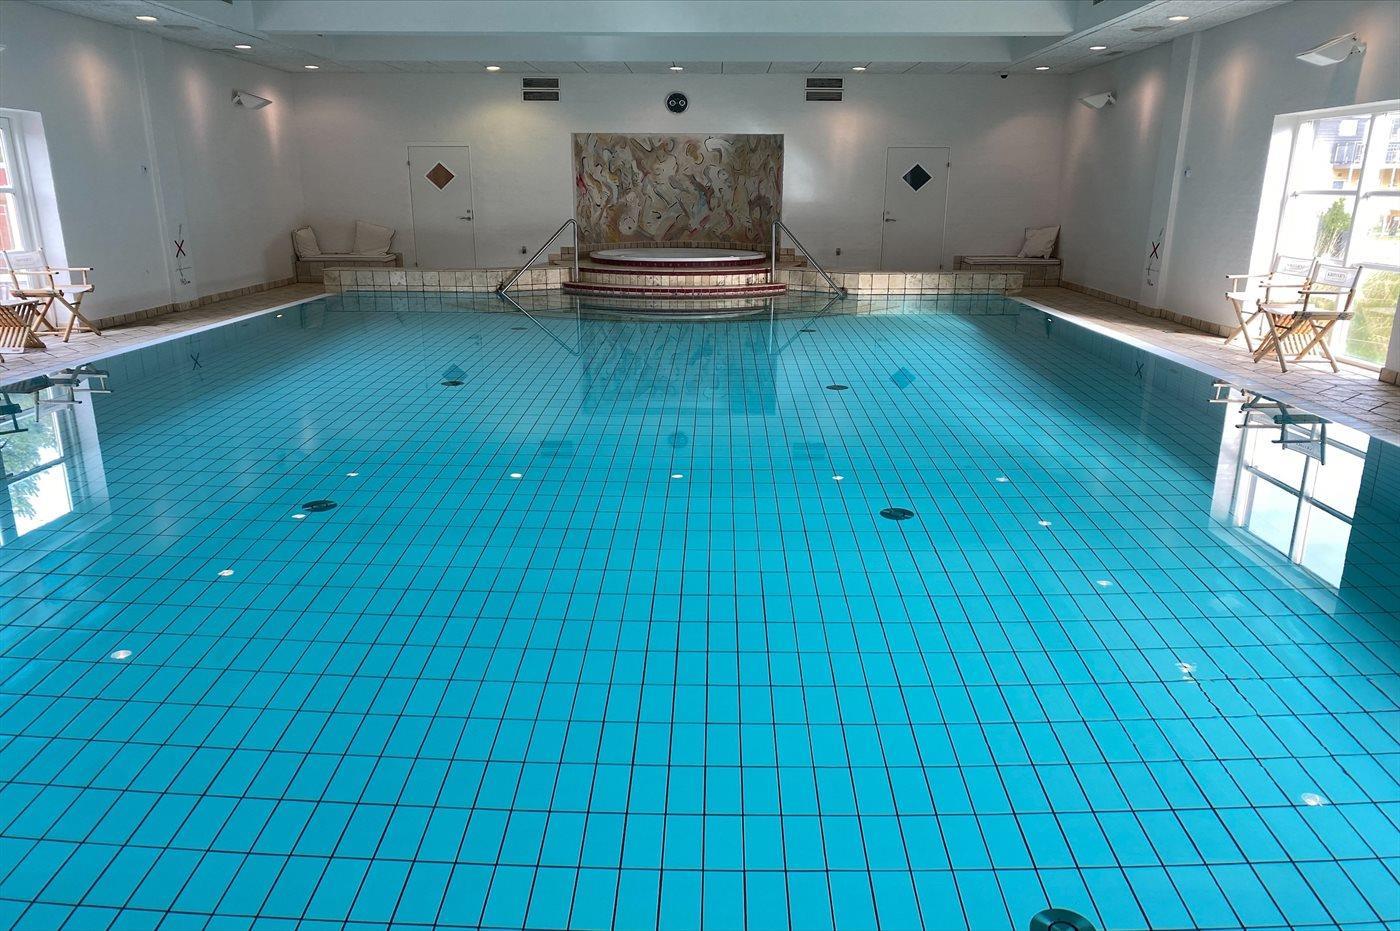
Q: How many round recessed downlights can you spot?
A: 9